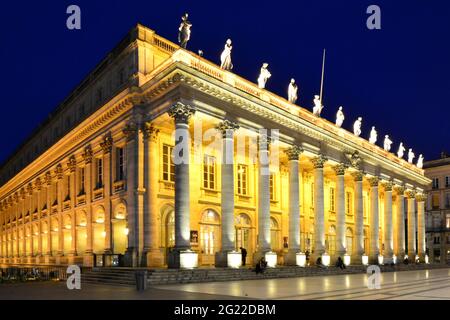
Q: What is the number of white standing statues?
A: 12